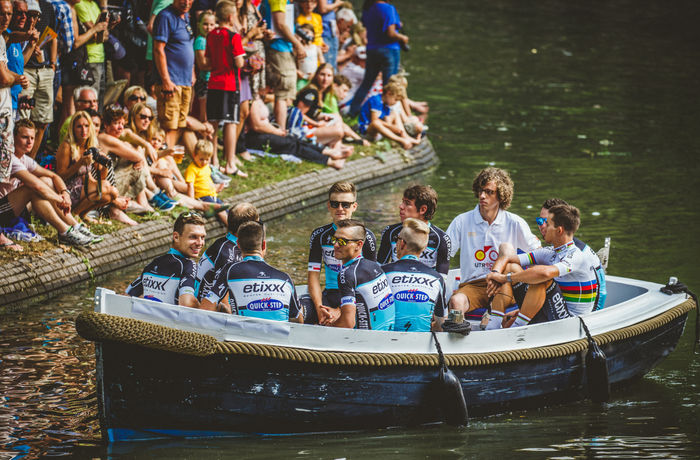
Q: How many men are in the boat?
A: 10